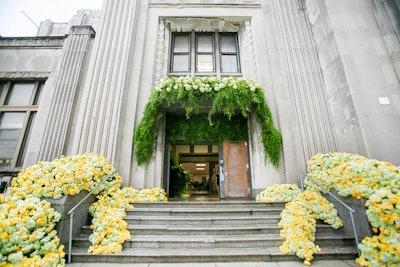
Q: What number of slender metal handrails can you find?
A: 2